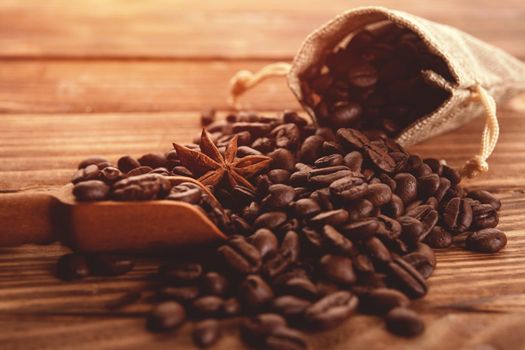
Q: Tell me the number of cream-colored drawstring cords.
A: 2